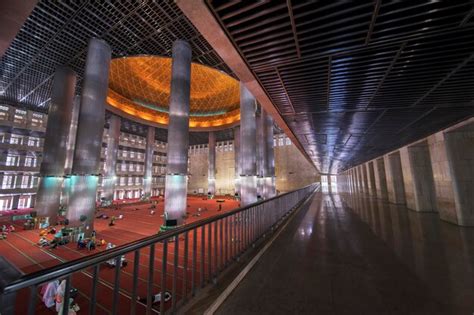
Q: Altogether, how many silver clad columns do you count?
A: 11